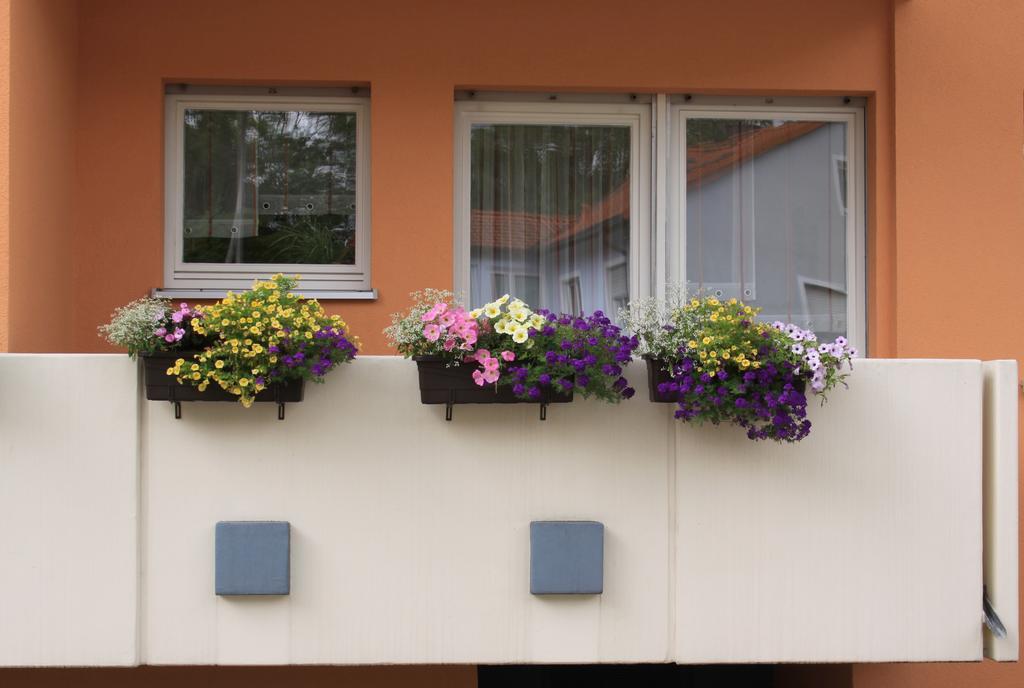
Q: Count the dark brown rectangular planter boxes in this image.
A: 3